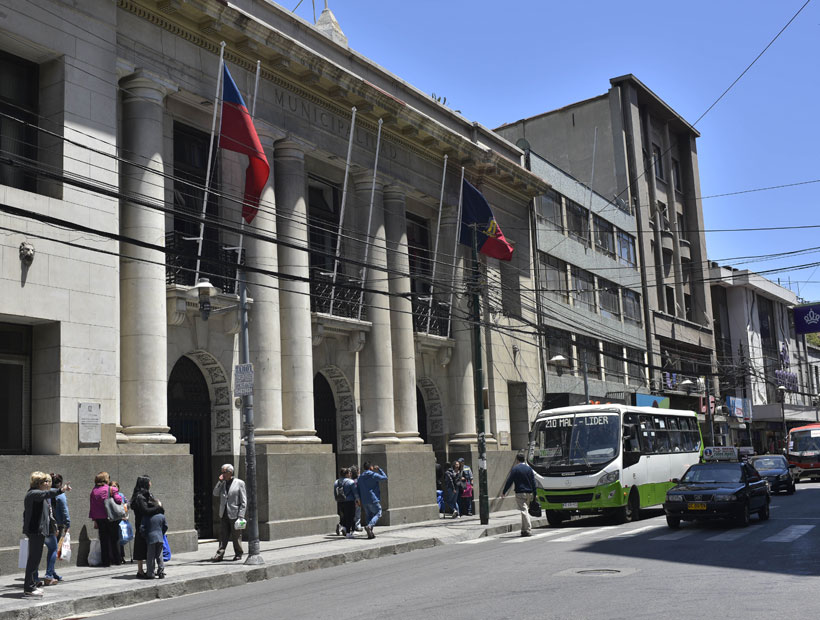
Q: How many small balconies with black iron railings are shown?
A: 3